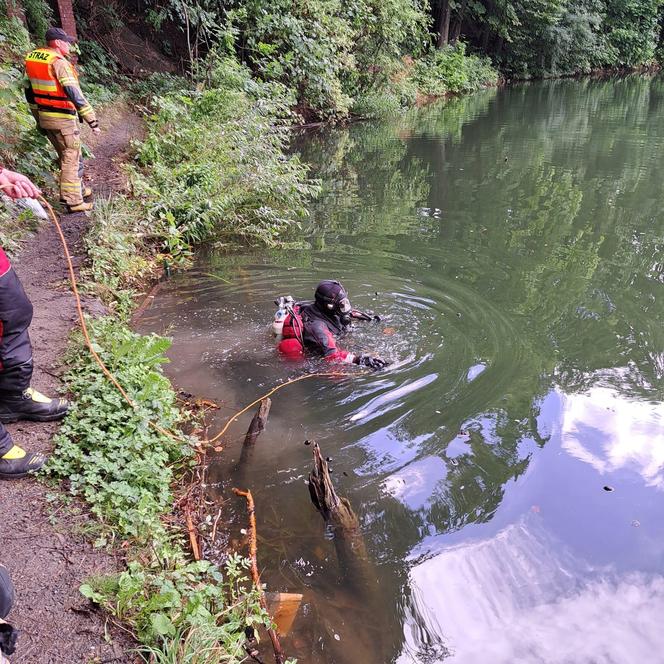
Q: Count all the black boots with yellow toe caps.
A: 2